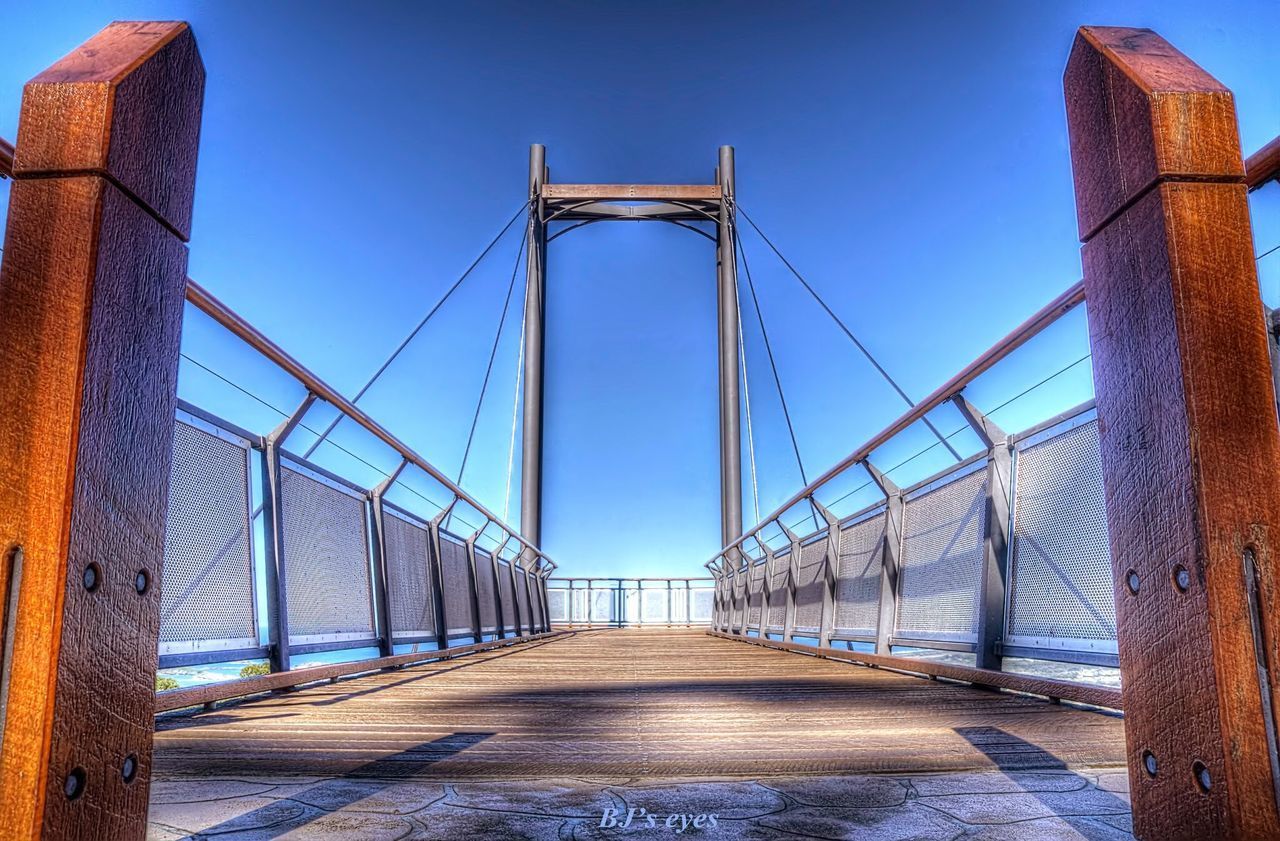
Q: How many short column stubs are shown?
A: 2